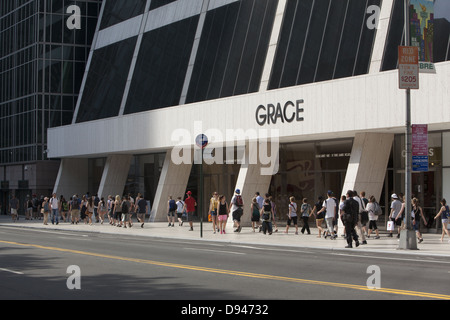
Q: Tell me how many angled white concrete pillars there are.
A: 5